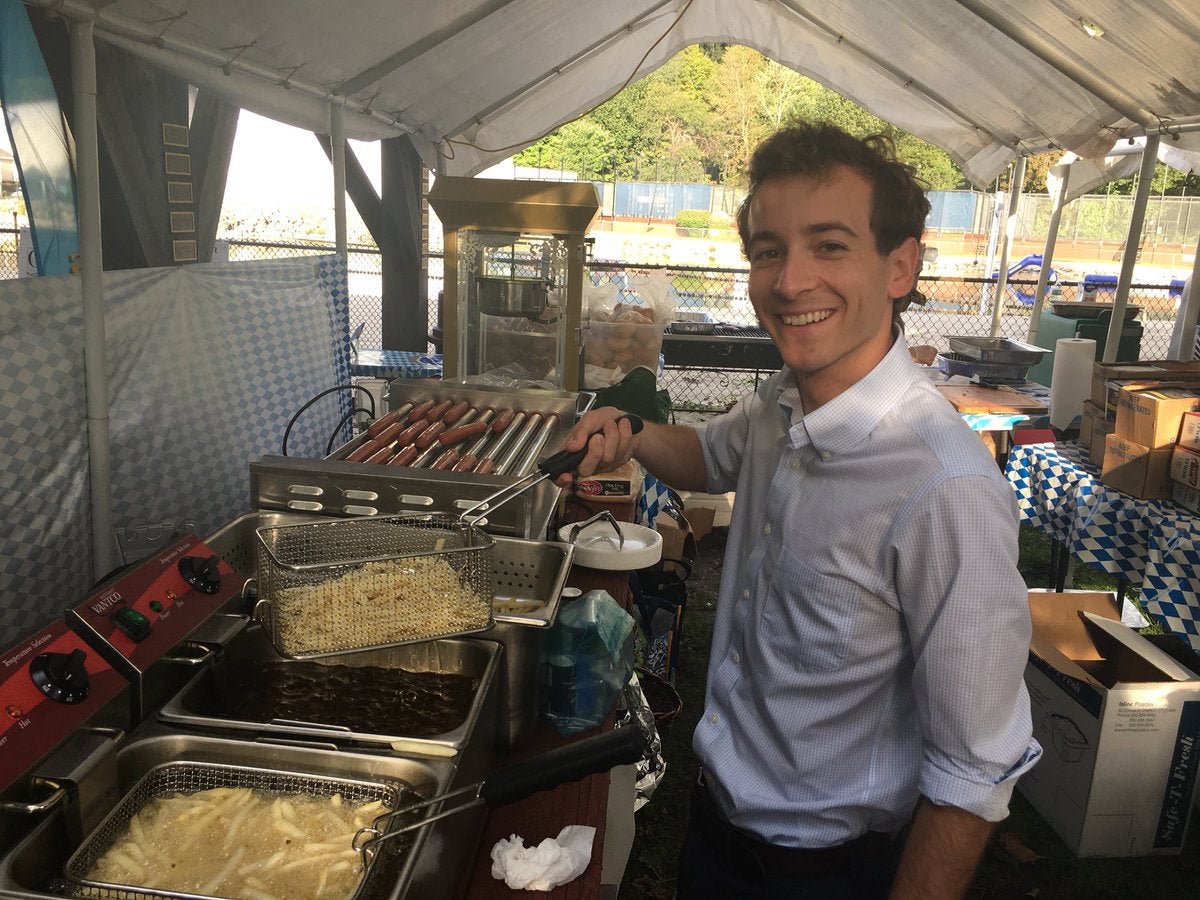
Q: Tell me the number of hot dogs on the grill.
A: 15